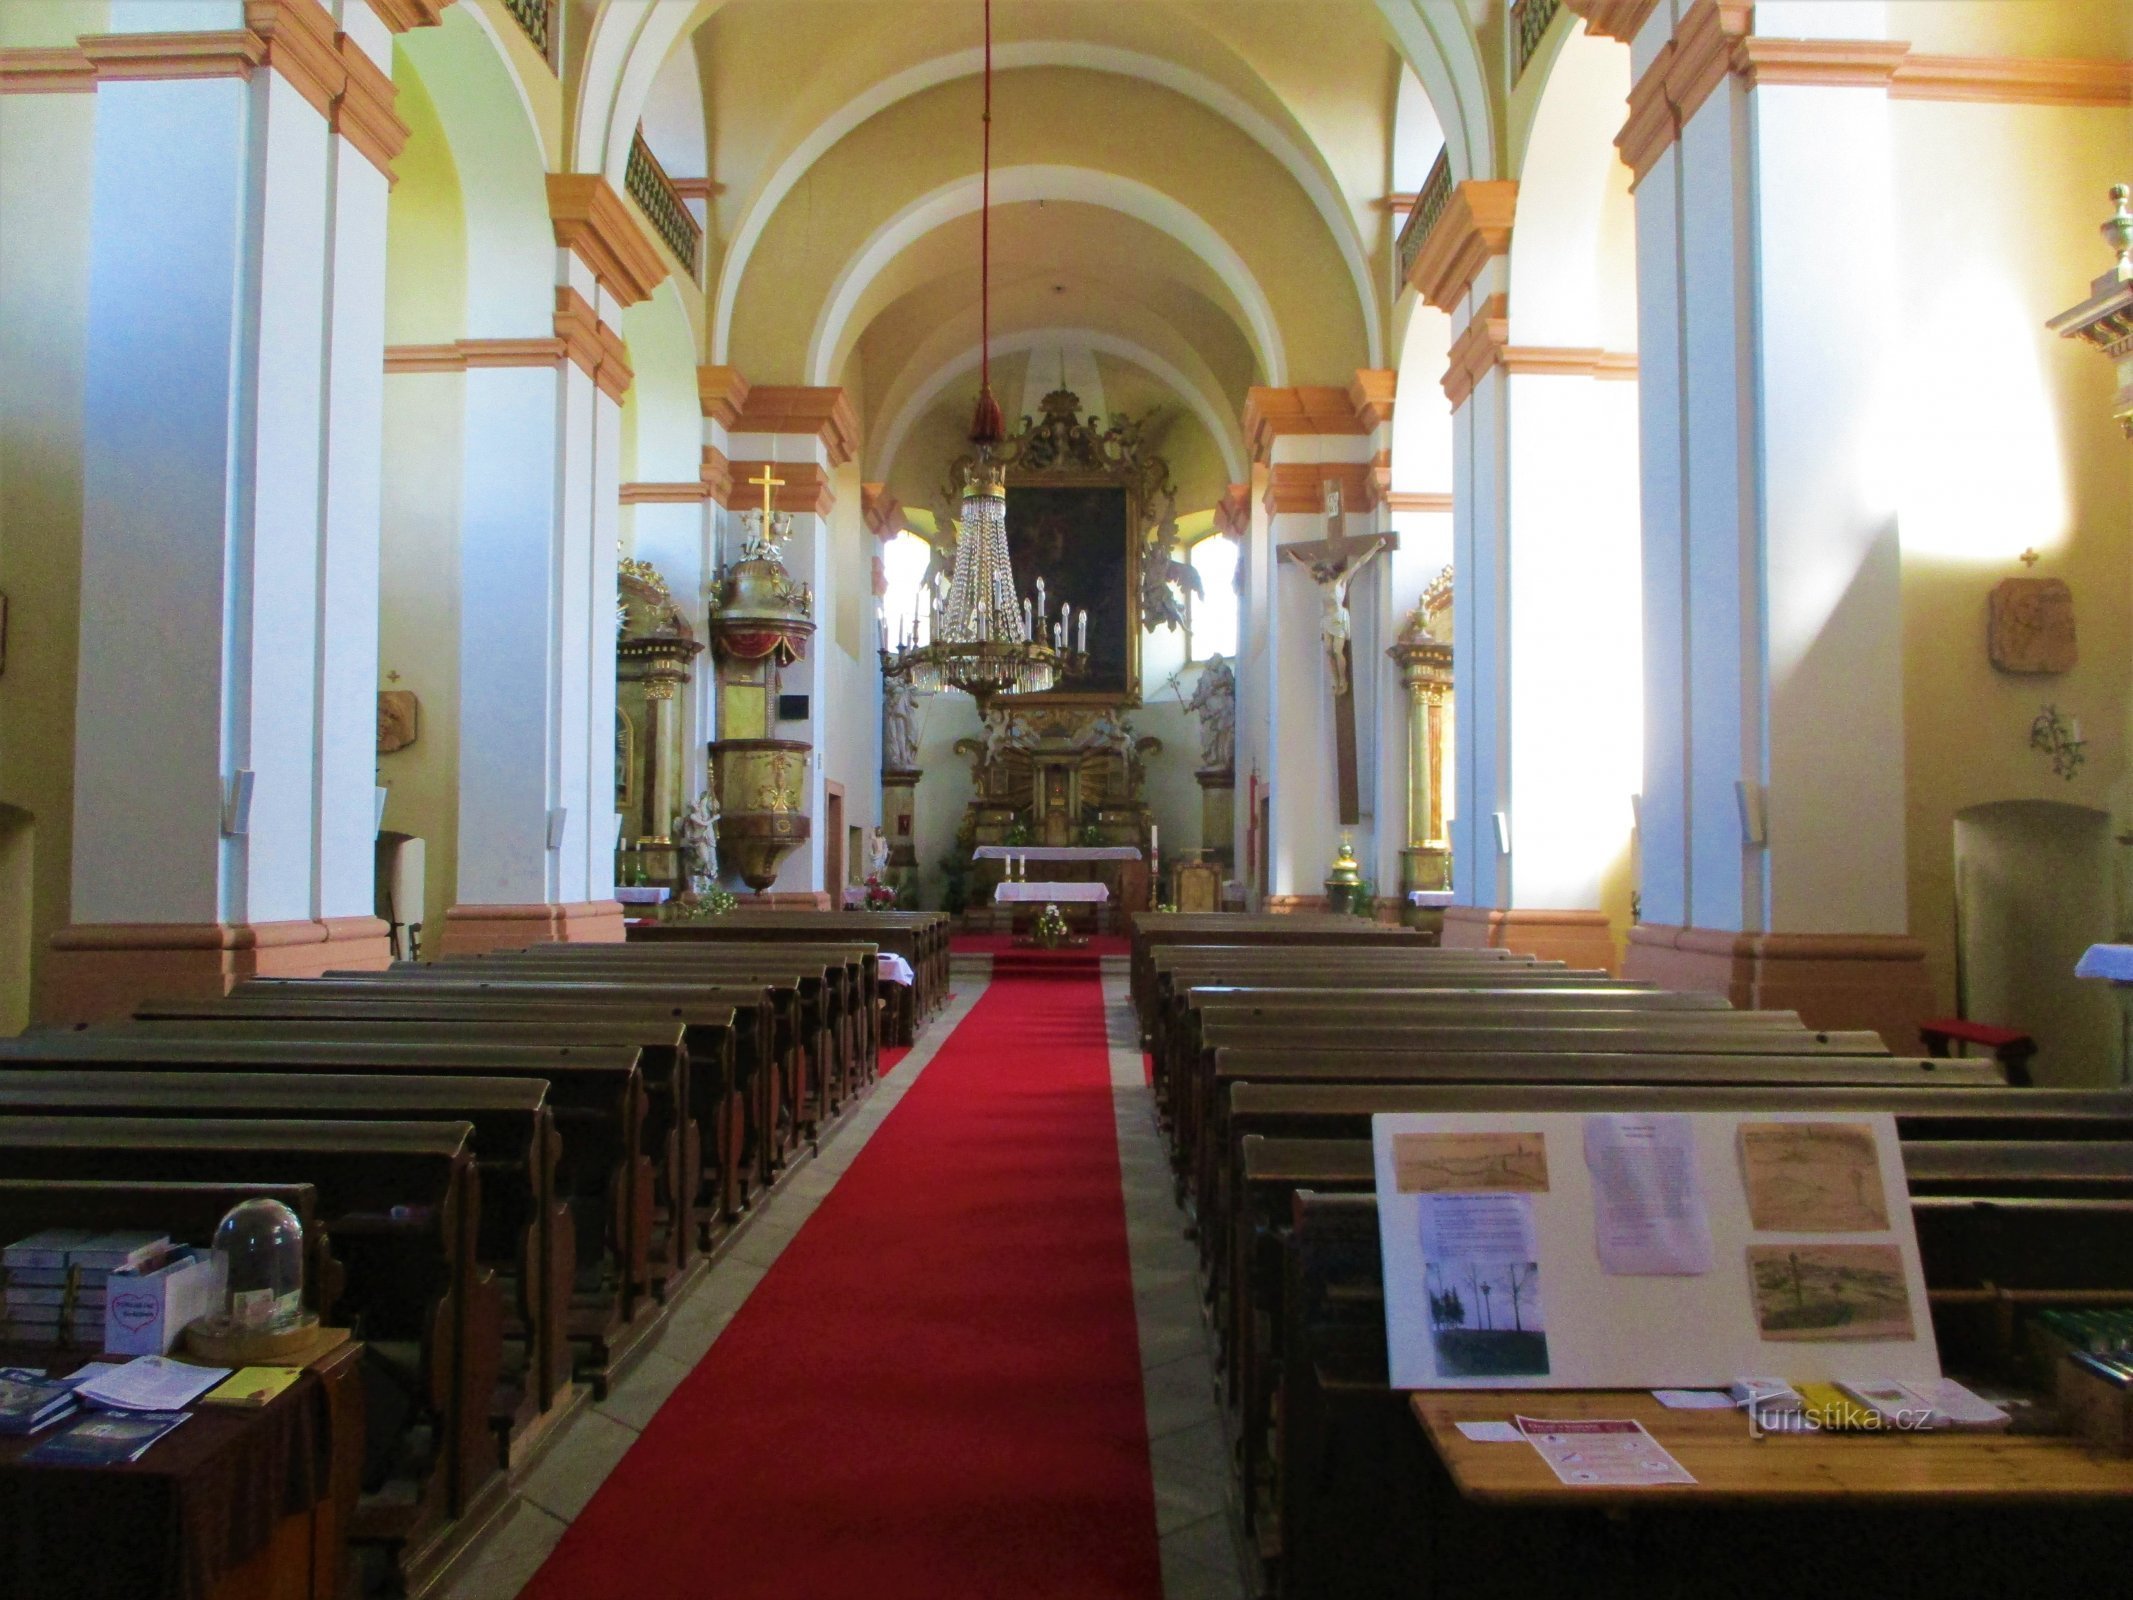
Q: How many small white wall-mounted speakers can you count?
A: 8